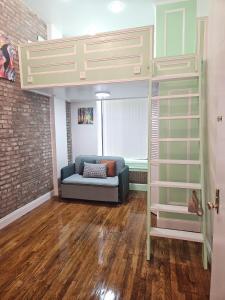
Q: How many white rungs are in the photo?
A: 8